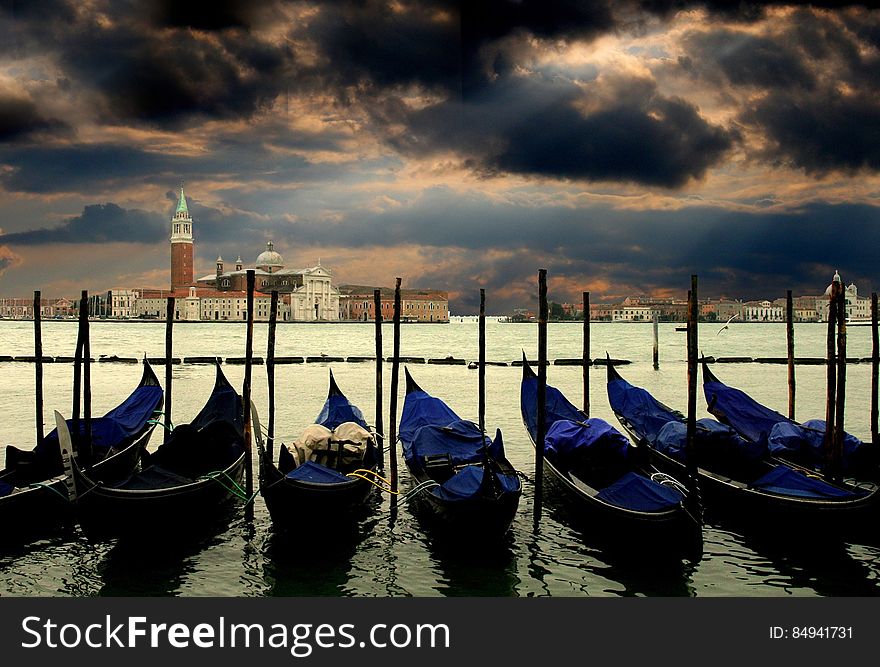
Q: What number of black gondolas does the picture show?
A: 7